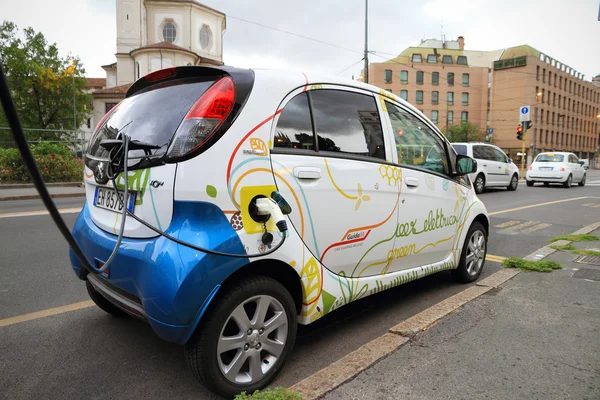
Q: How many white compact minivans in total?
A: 1